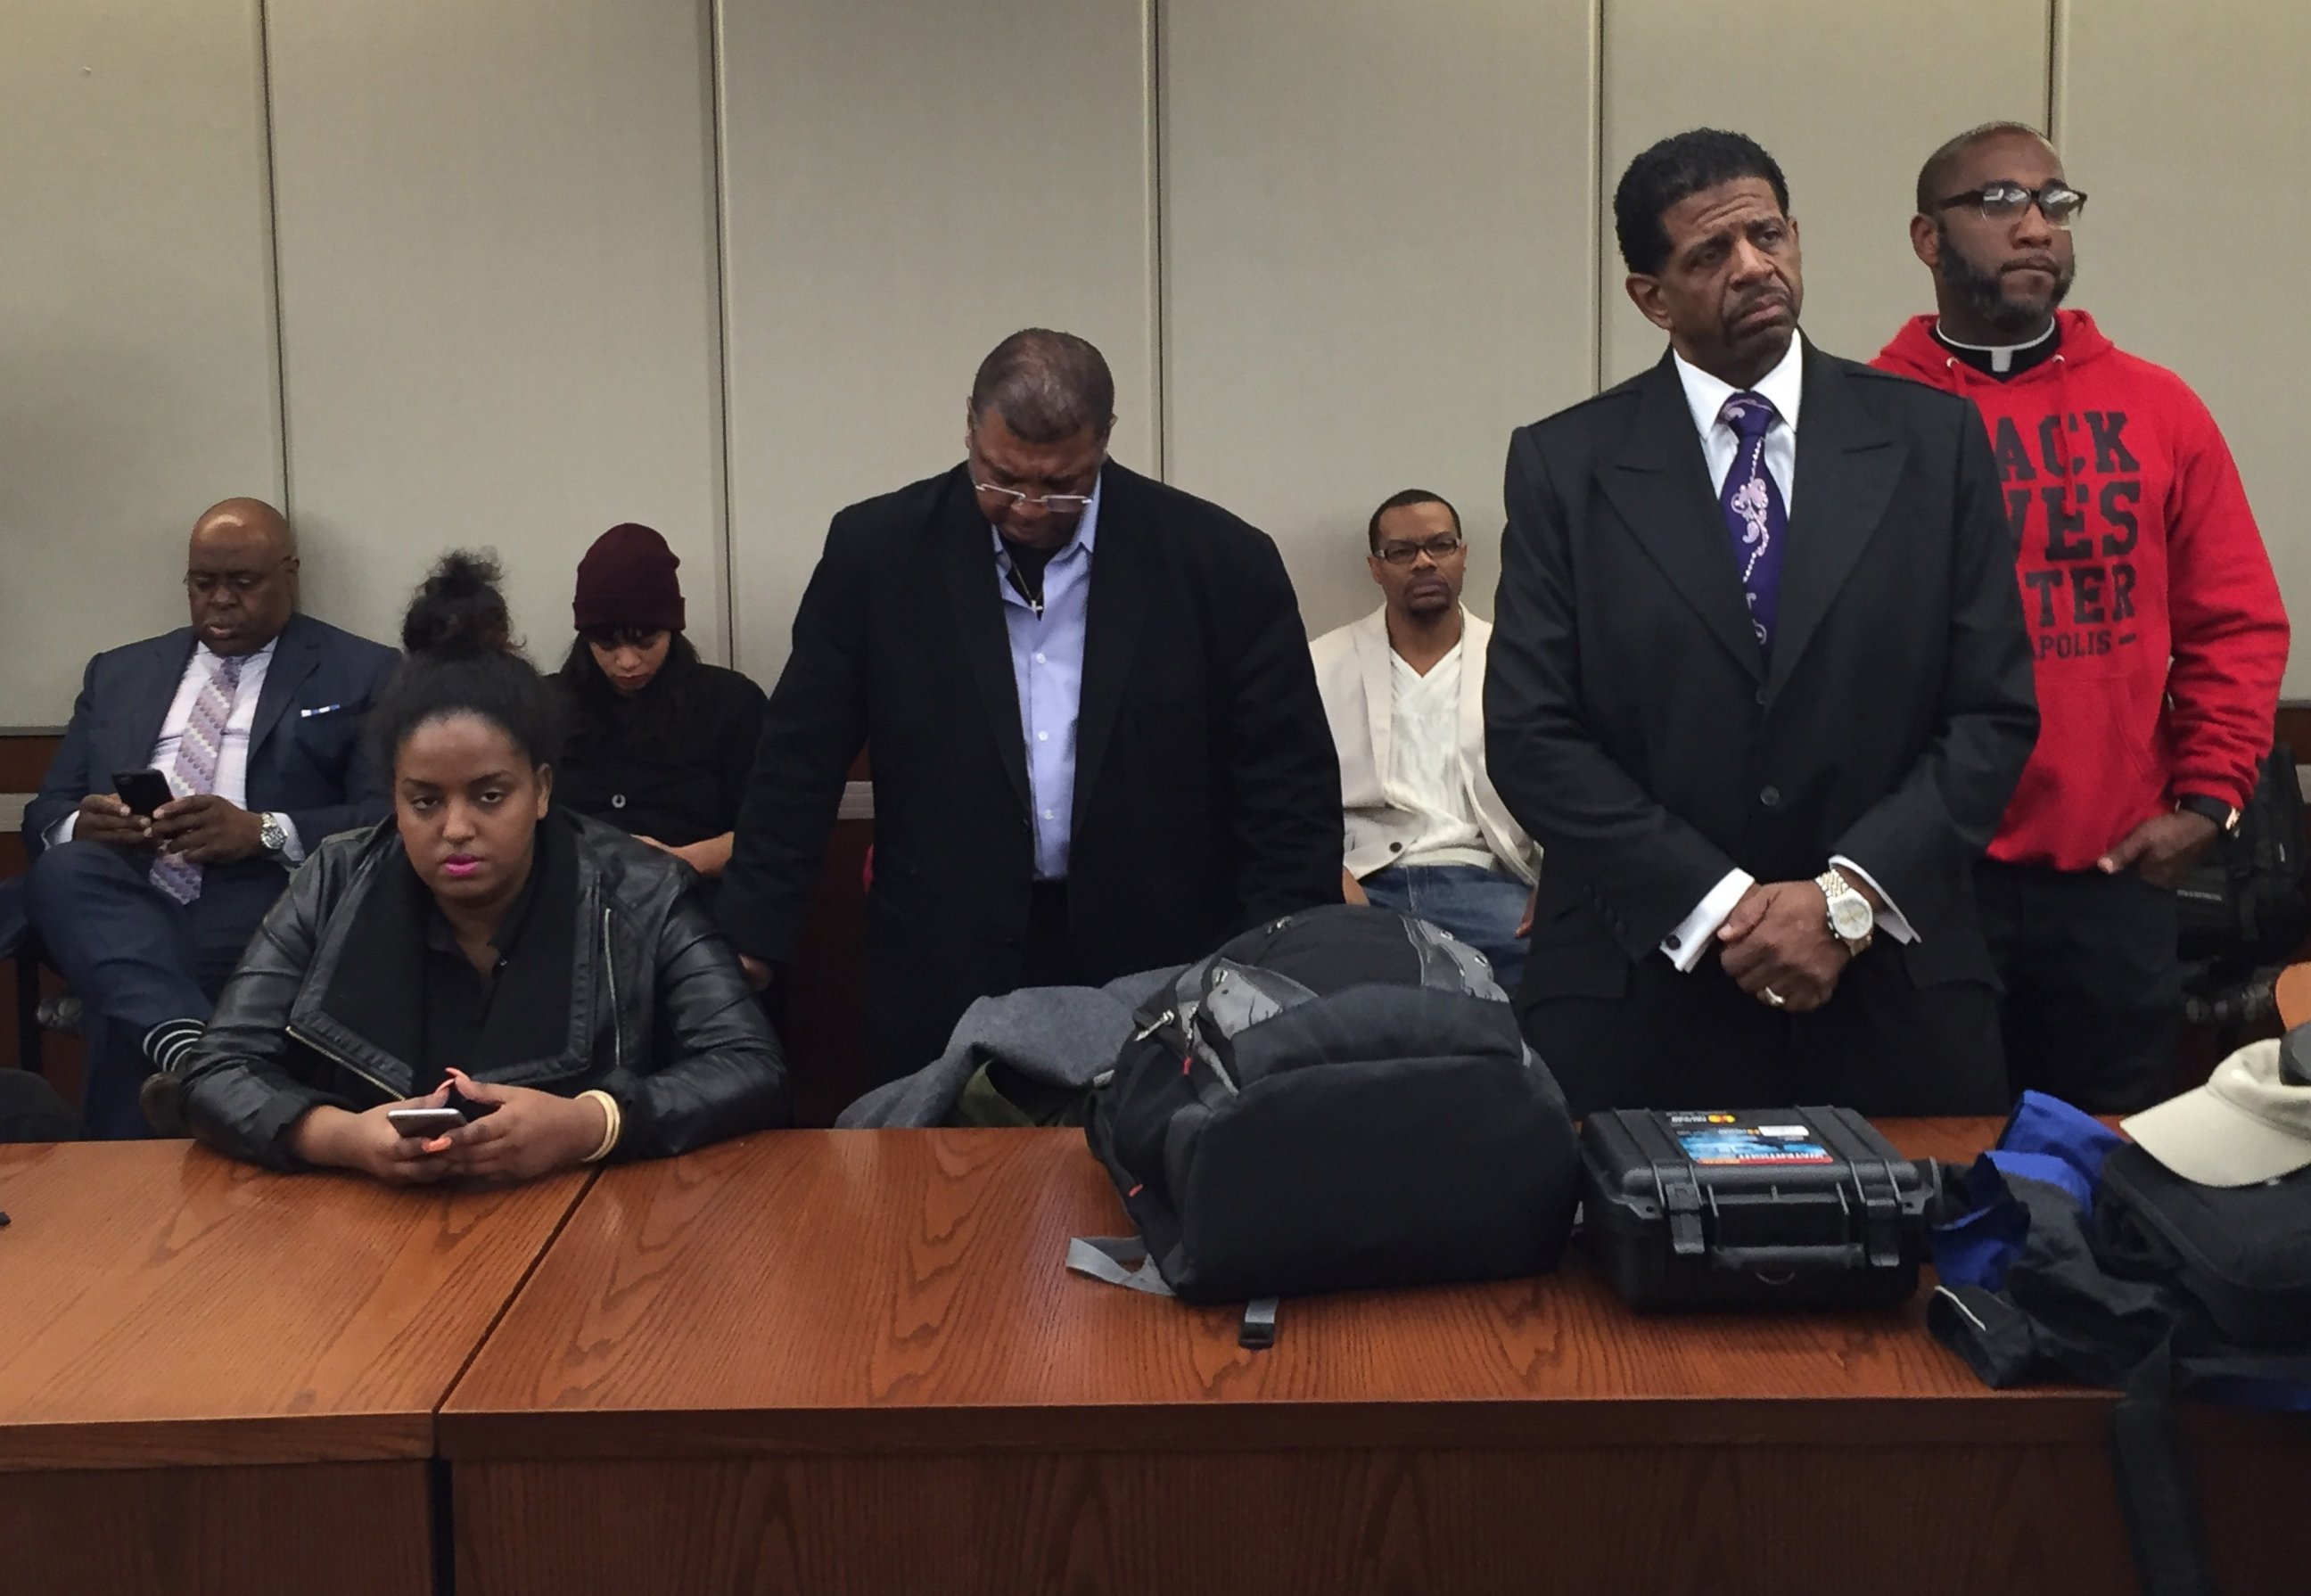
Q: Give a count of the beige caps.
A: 1